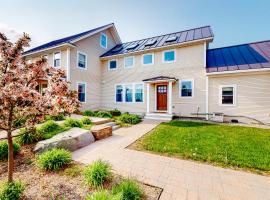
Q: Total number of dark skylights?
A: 4